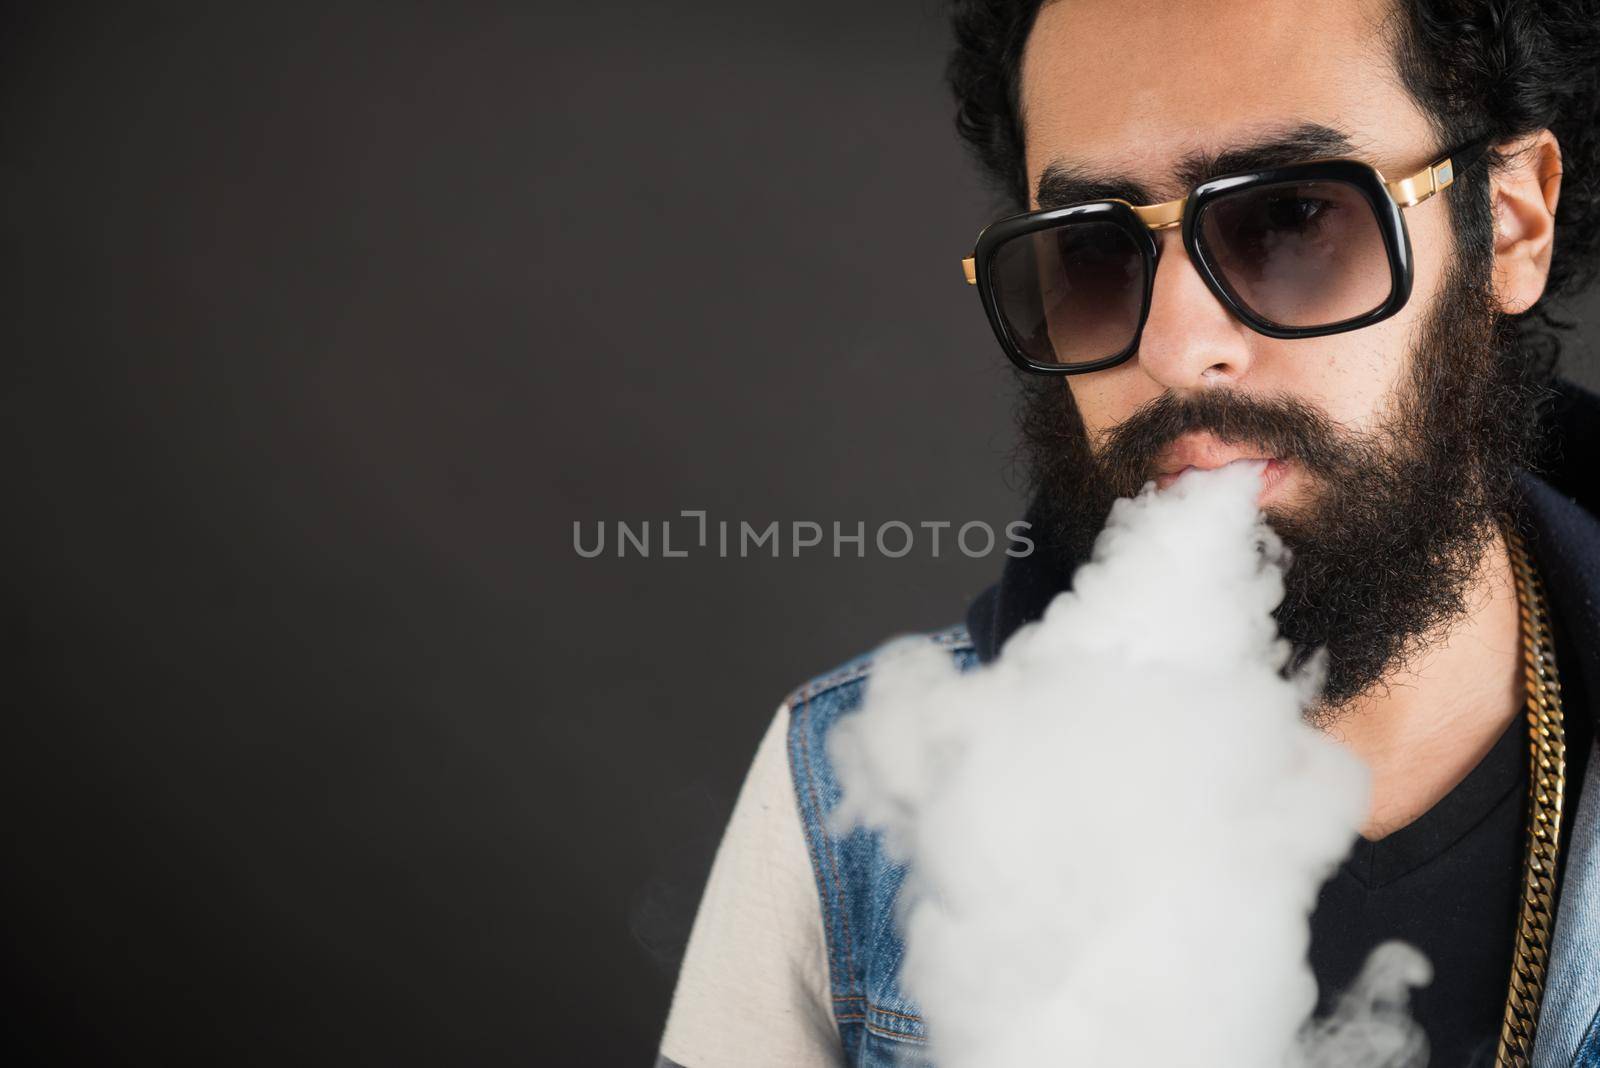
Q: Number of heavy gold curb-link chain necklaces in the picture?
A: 1